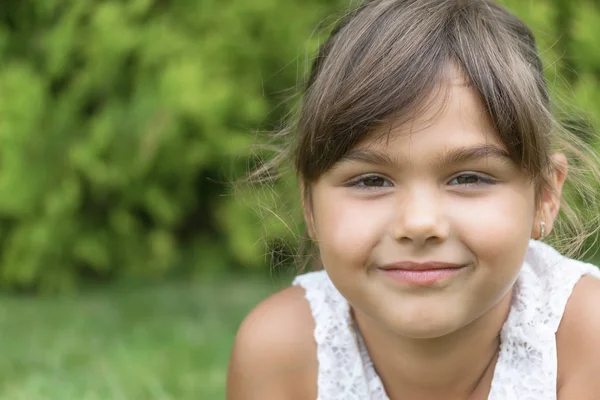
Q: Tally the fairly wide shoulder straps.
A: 2